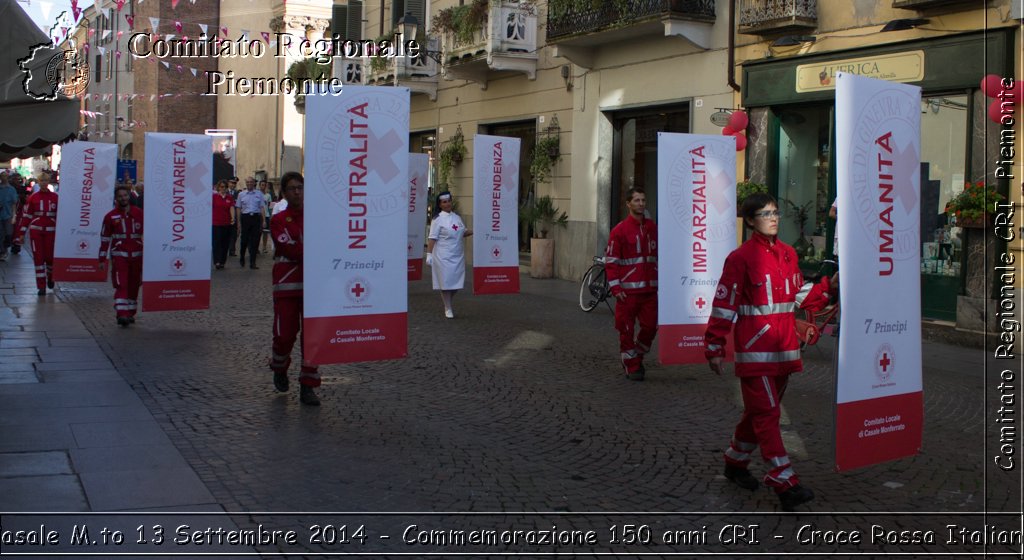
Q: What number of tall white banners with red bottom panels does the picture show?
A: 7